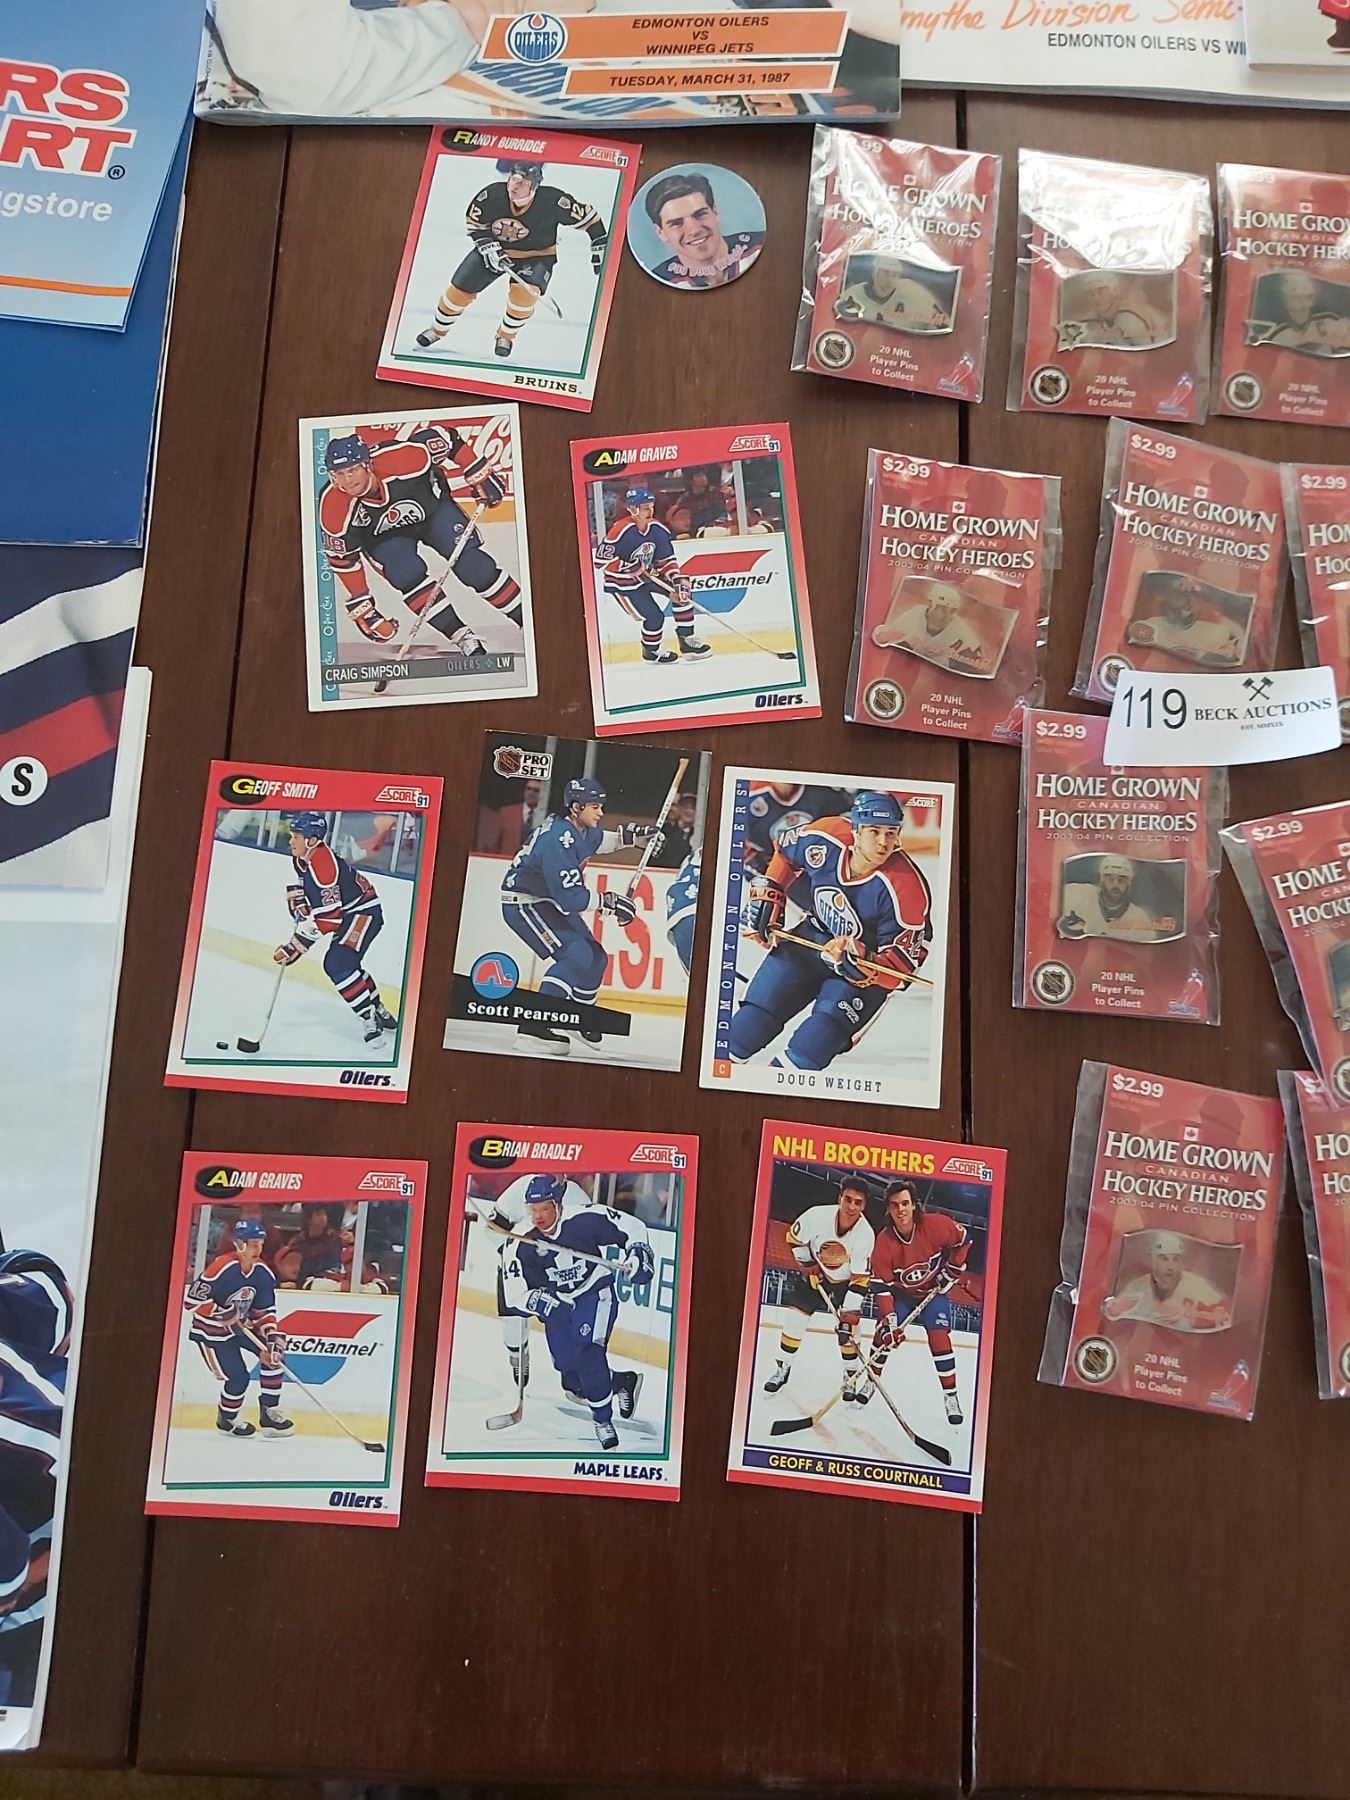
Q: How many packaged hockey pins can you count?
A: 10